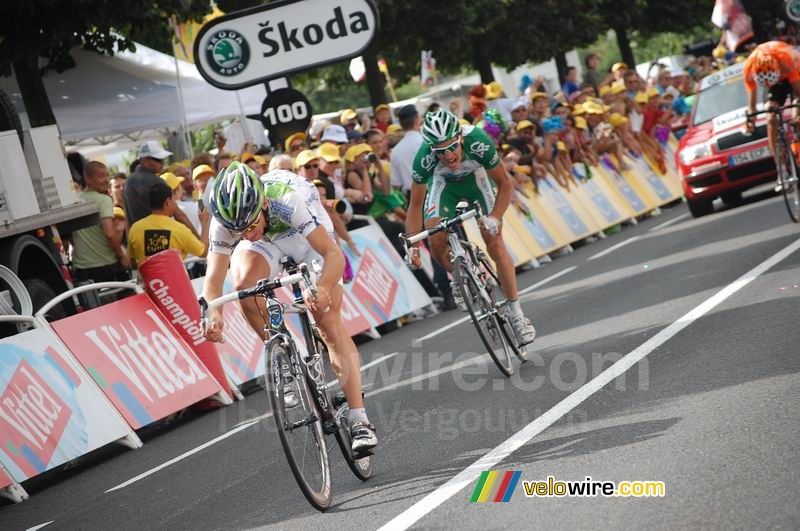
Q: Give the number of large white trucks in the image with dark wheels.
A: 1